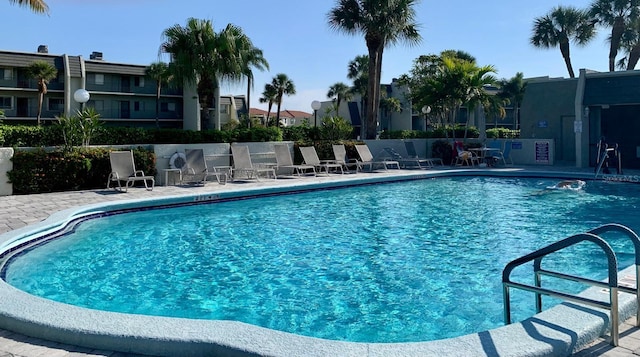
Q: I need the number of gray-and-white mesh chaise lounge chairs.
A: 9